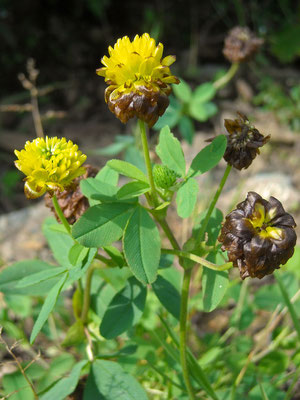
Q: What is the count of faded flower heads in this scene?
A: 4